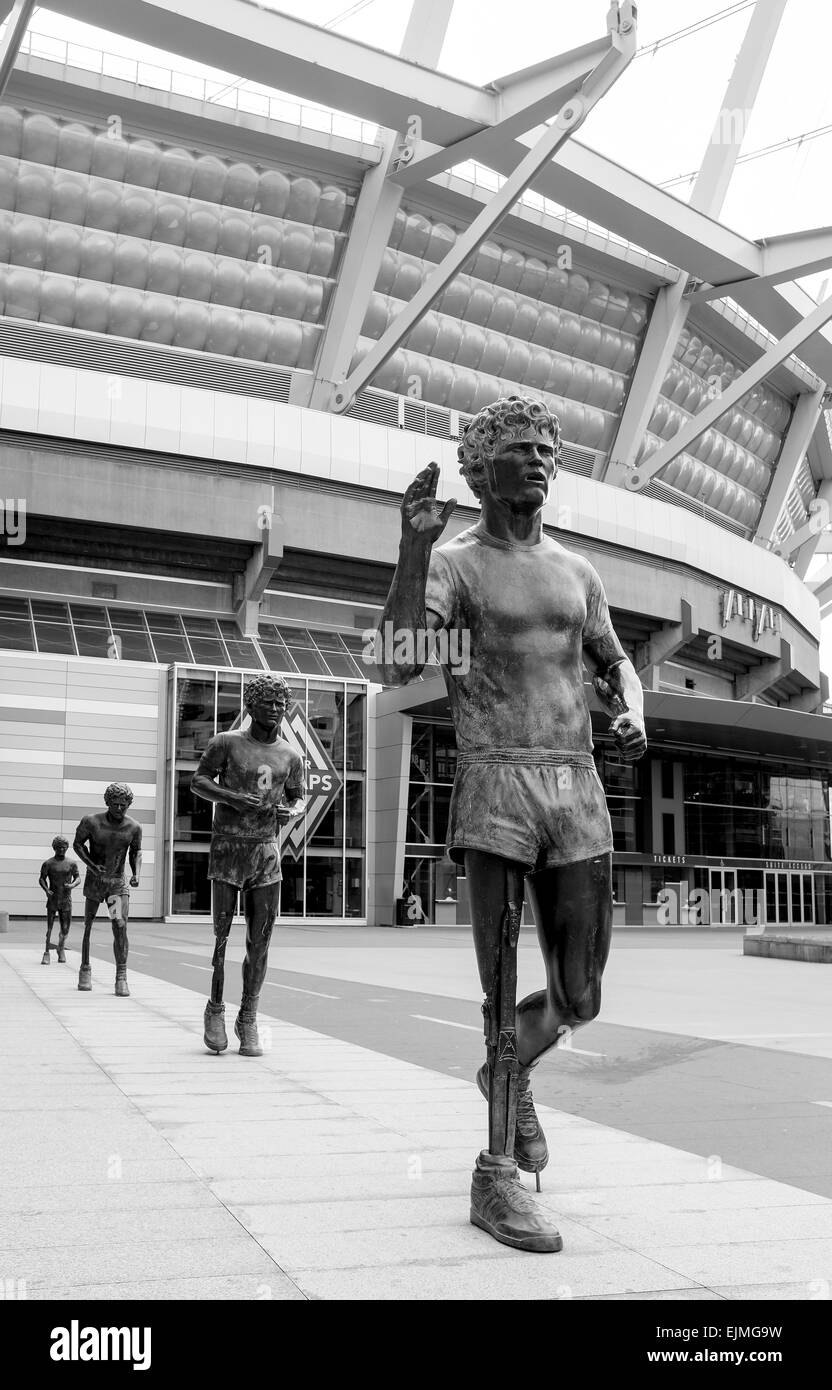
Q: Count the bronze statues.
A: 4